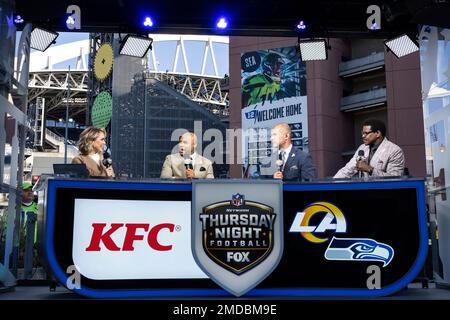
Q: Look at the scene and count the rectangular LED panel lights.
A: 4